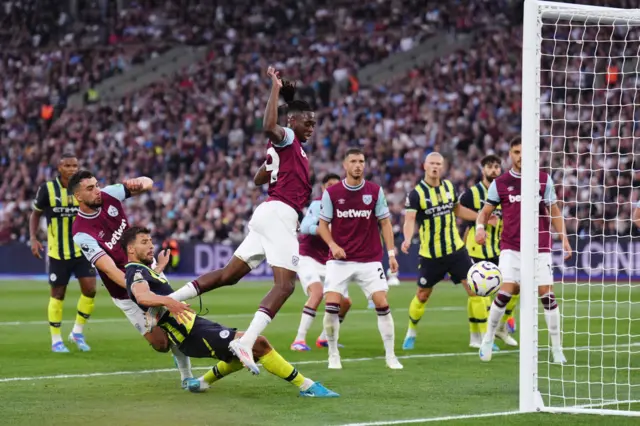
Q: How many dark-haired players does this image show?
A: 8